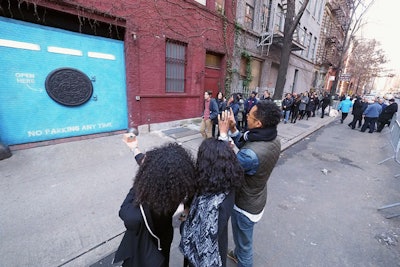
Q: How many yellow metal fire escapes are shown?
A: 0